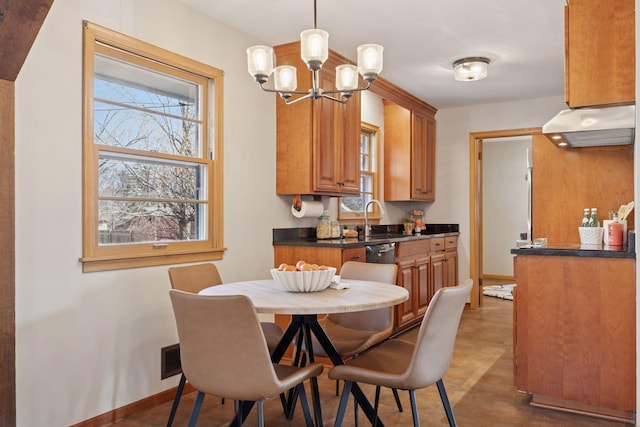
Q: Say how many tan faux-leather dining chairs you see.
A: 4